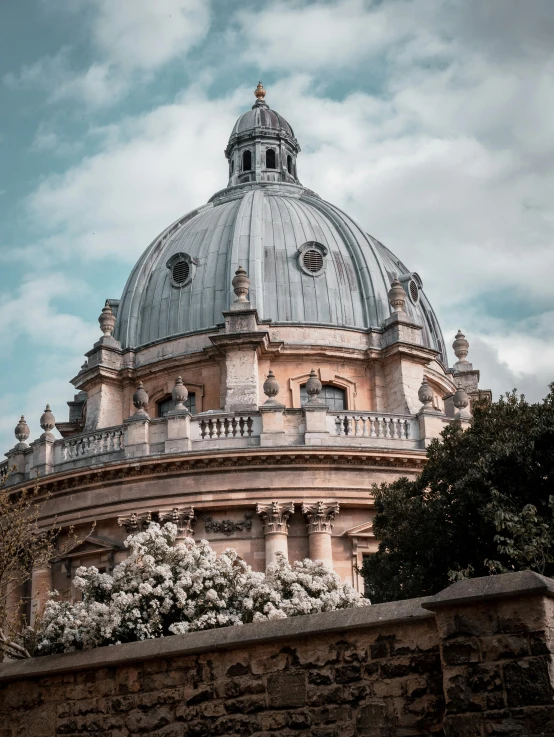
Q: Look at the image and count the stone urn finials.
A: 12